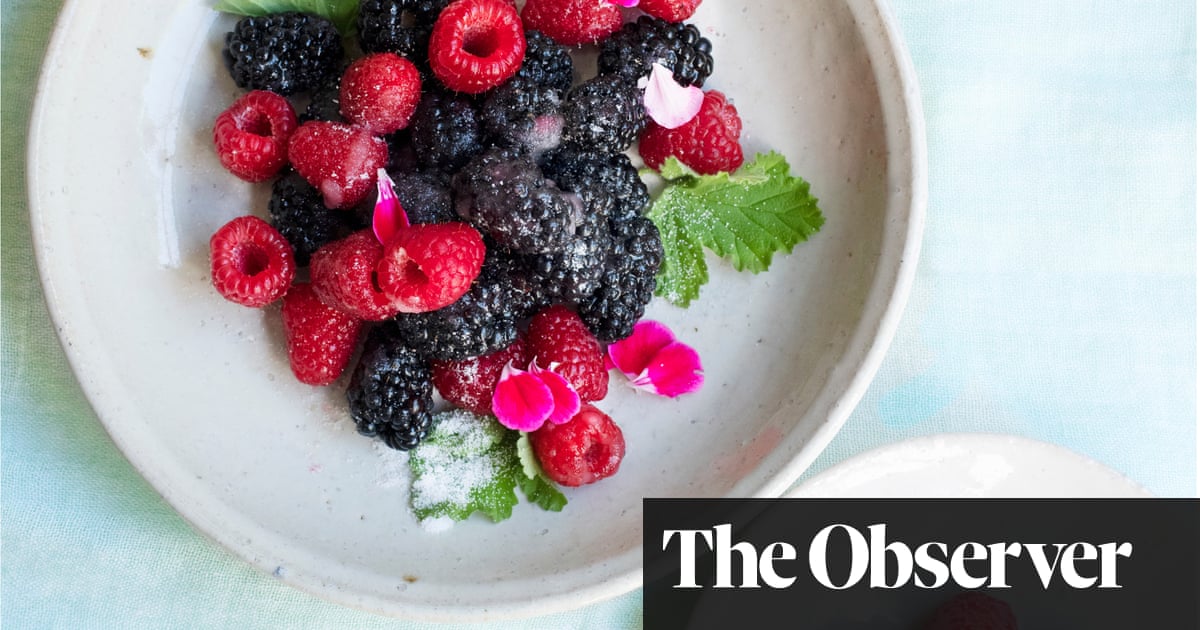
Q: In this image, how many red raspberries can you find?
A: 14